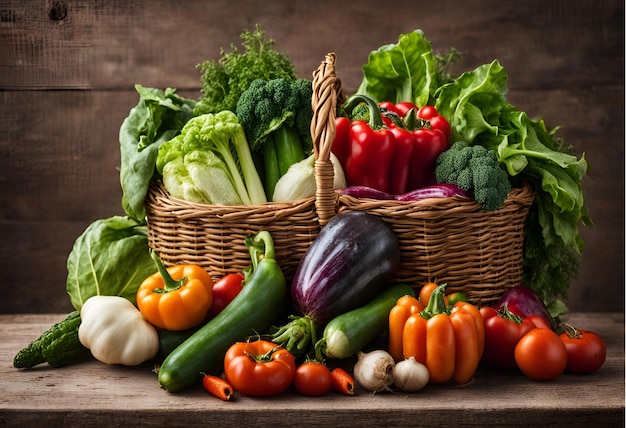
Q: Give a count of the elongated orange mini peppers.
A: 2